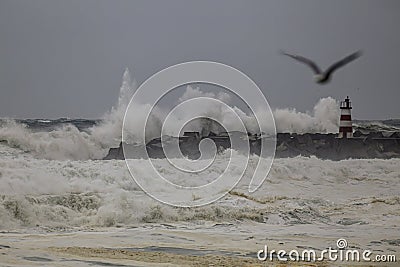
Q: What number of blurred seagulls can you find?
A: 1